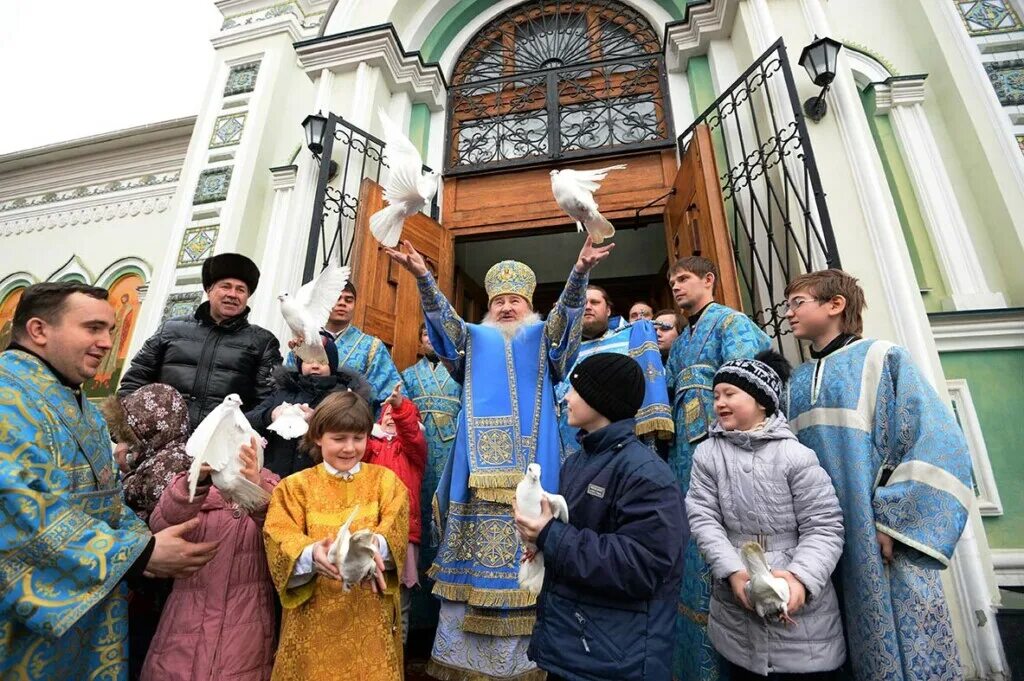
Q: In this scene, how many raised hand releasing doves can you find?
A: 2